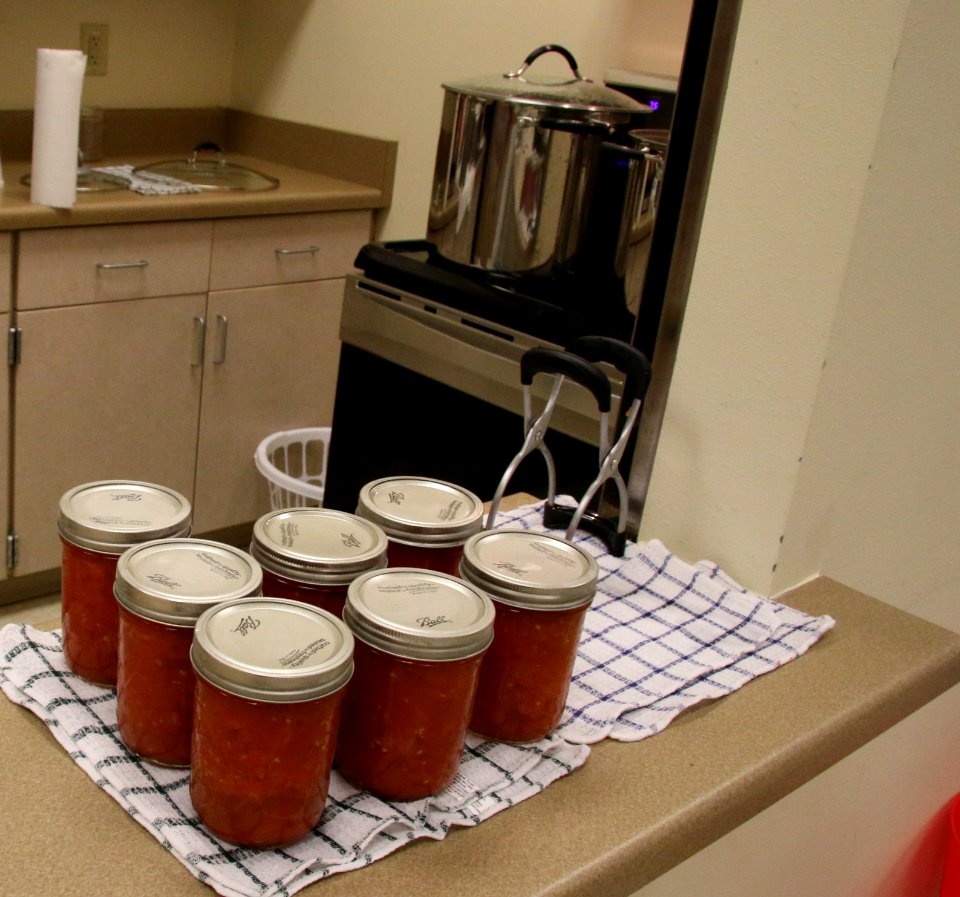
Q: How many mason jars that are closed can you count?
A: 7